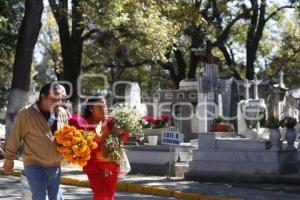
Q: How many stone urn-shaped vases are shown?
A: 2